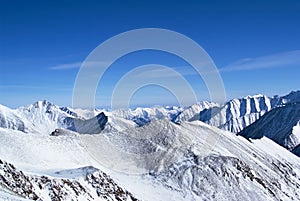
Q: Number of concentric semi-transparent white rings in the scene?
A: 2